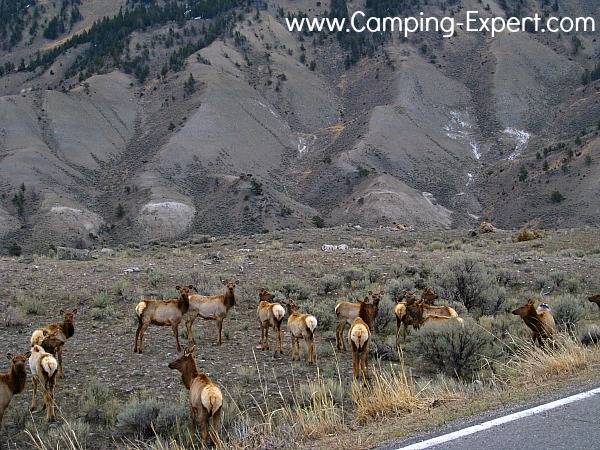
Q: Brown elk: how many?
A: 15